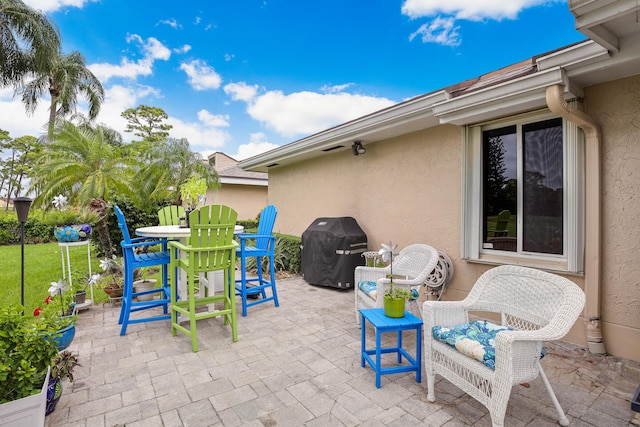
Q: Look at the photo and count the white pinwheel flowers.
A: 5